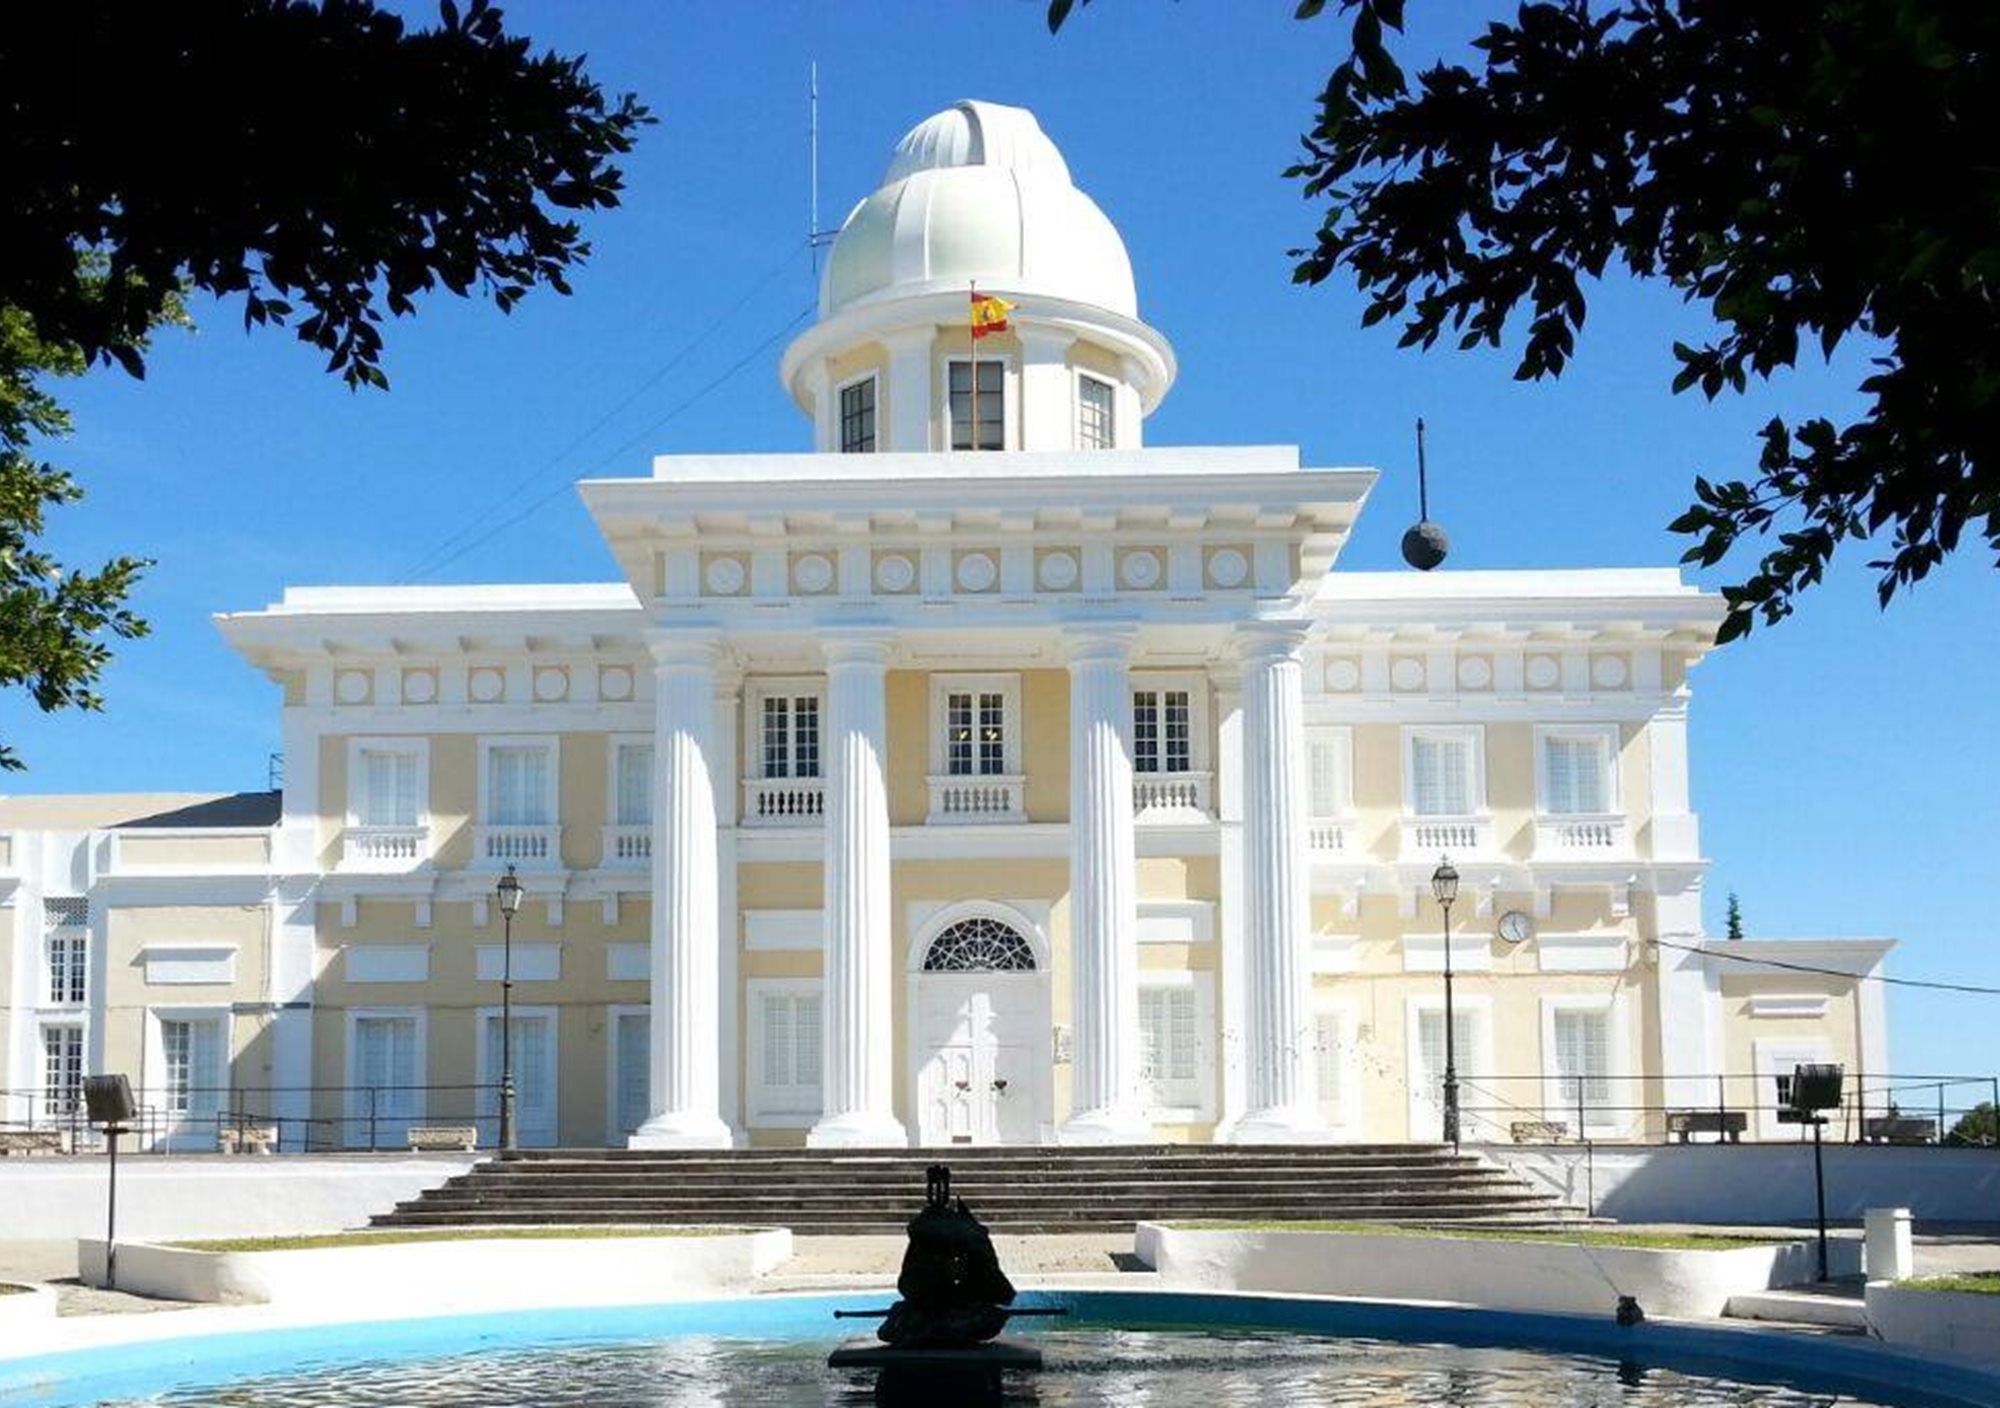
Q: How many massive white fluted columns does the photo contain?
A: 4